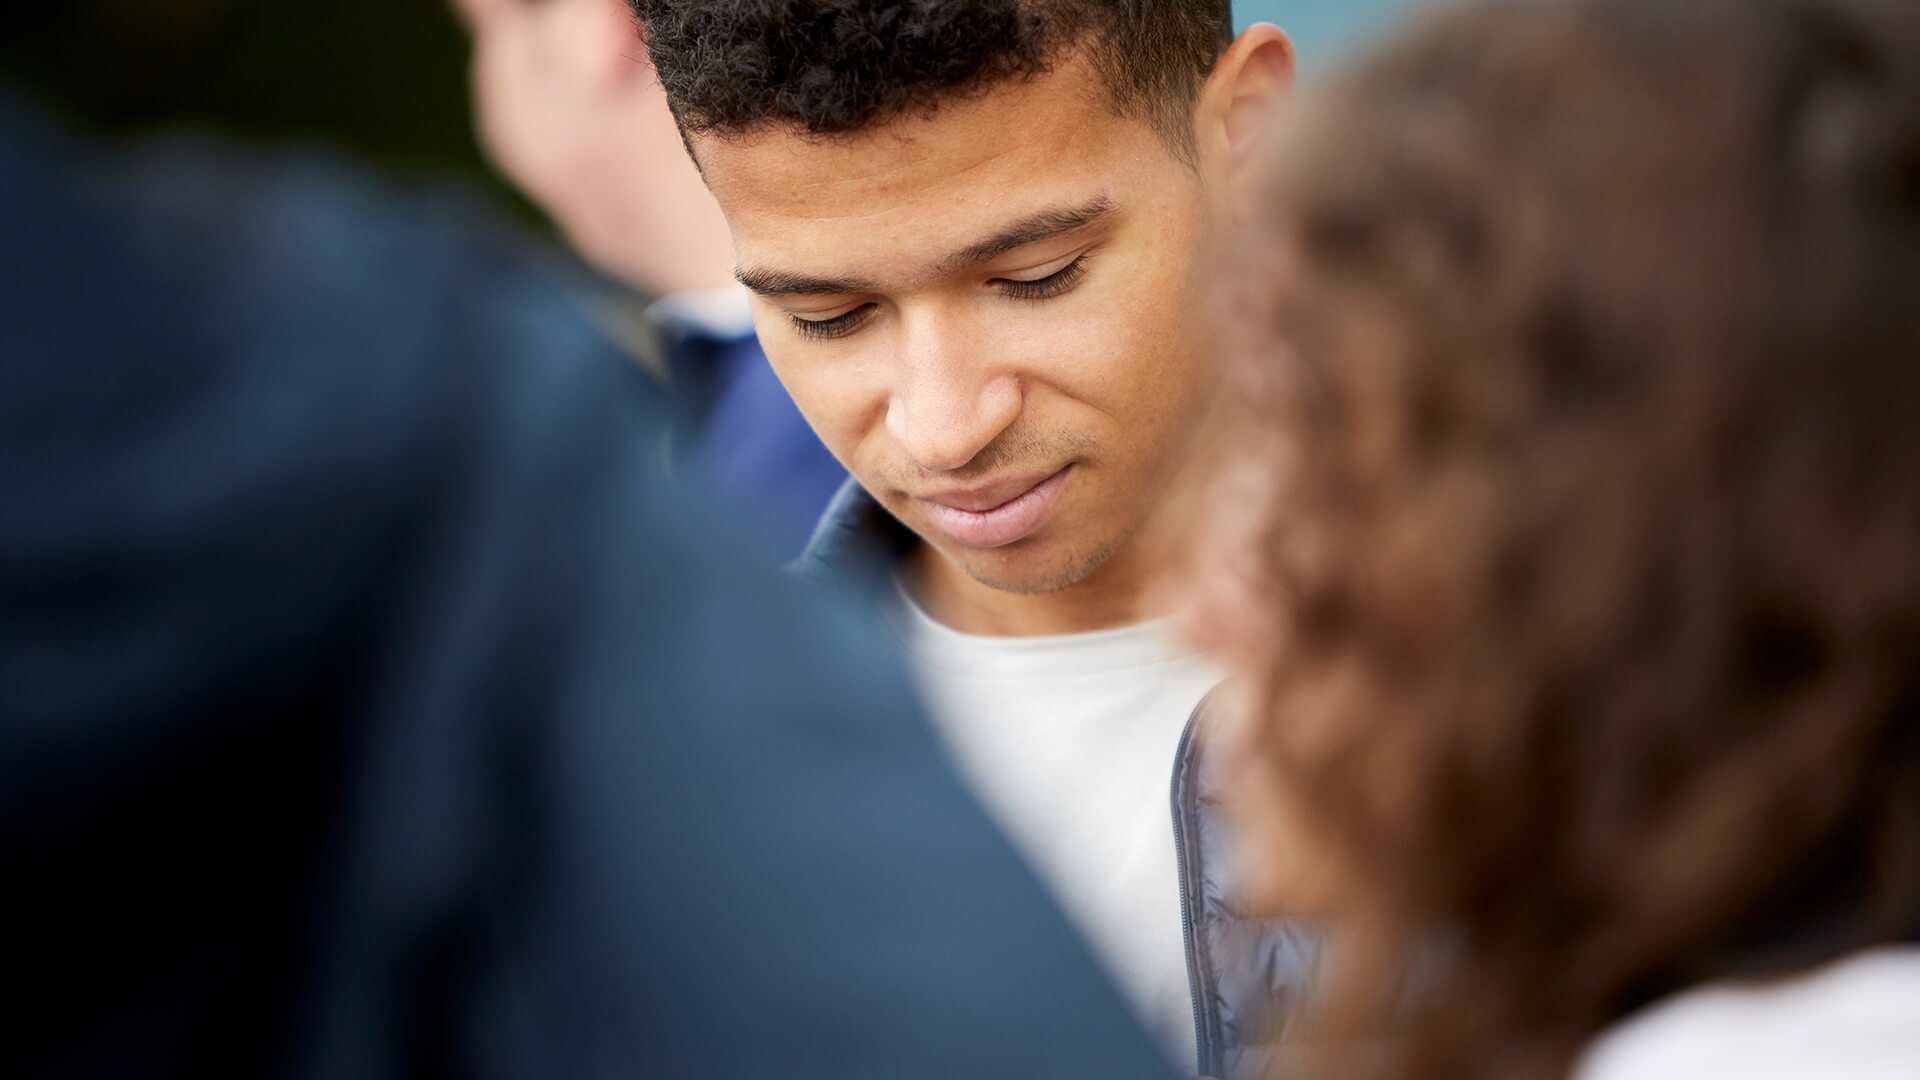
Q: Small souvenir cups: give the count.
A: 0